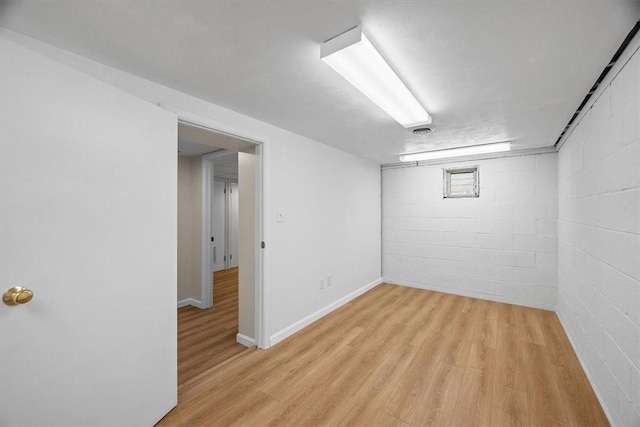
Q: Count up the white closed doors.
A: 2